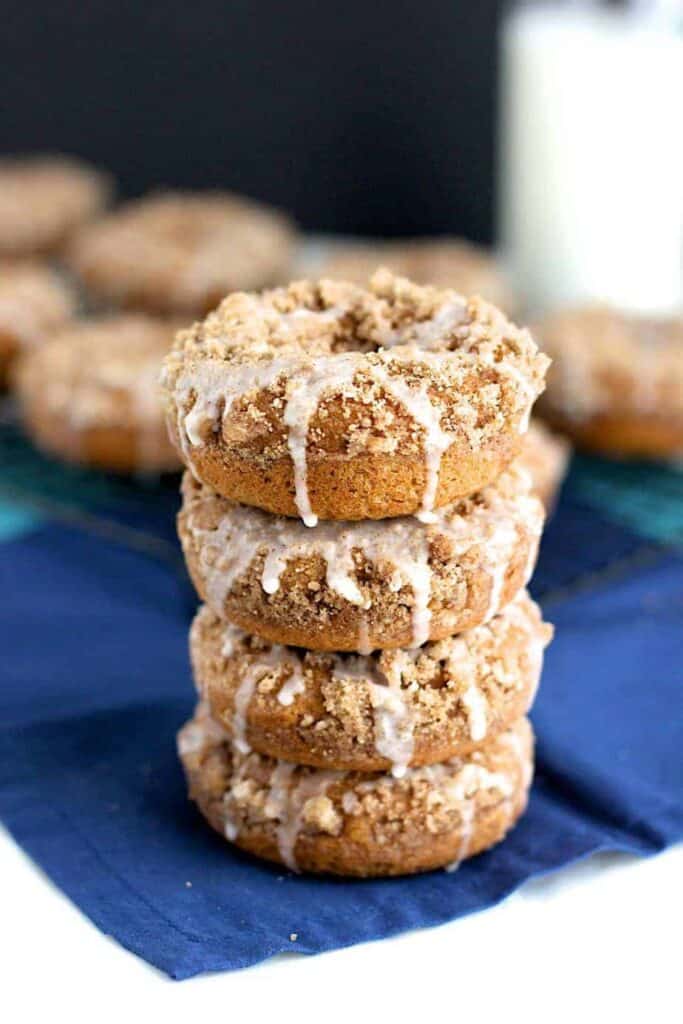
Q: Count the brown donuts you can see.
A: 11